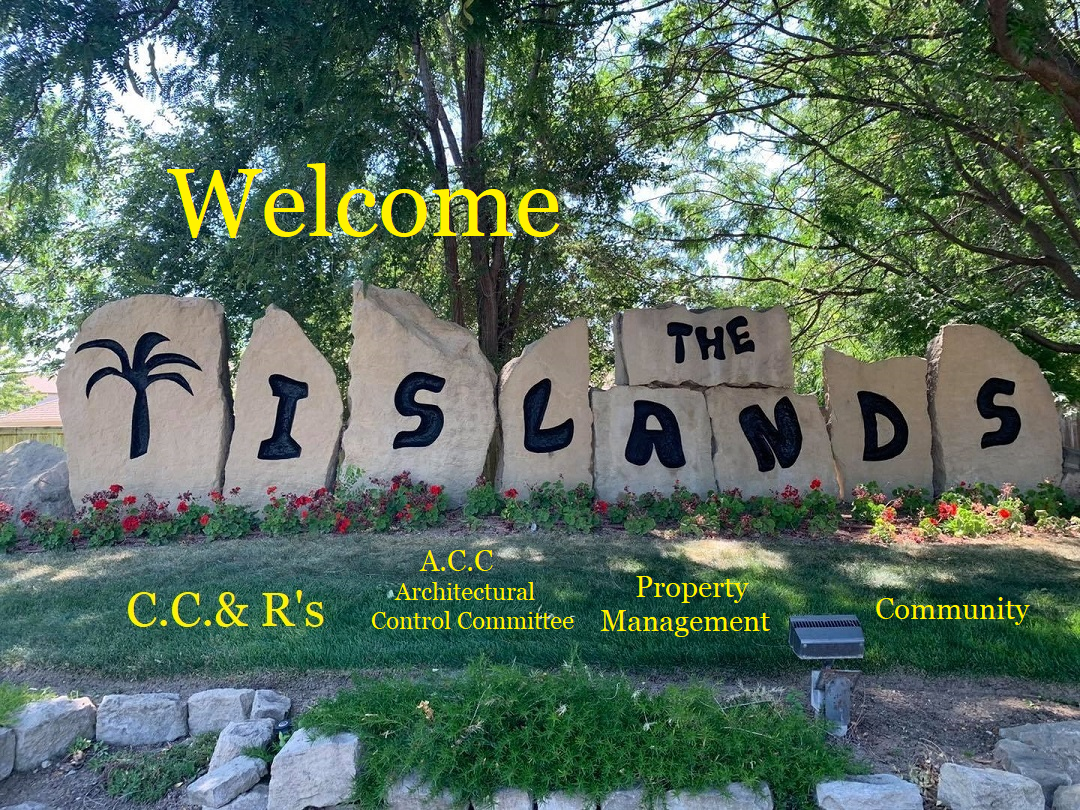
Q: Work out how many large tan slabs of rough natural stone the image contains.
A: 9